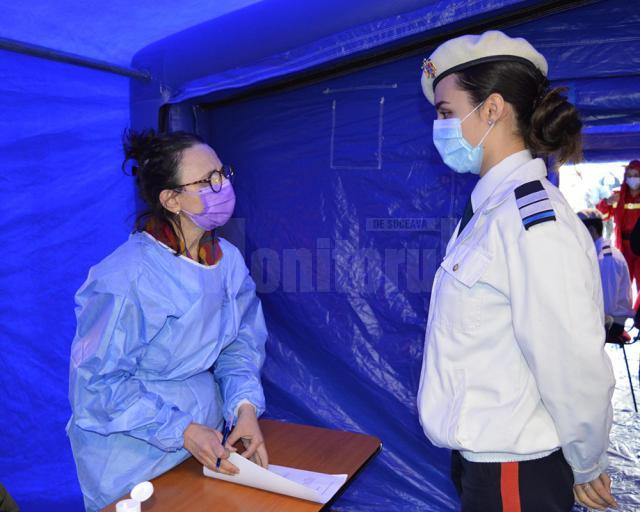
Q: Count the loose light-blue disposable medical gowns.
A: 1